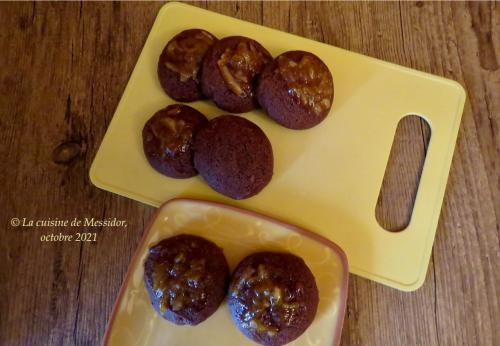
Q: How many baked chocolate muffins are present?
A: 7